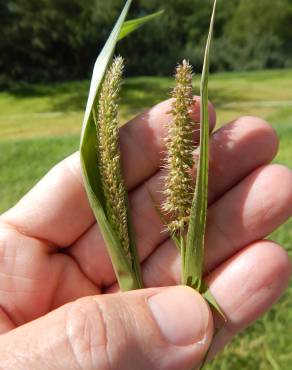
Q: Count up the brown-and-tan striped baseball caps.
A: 0